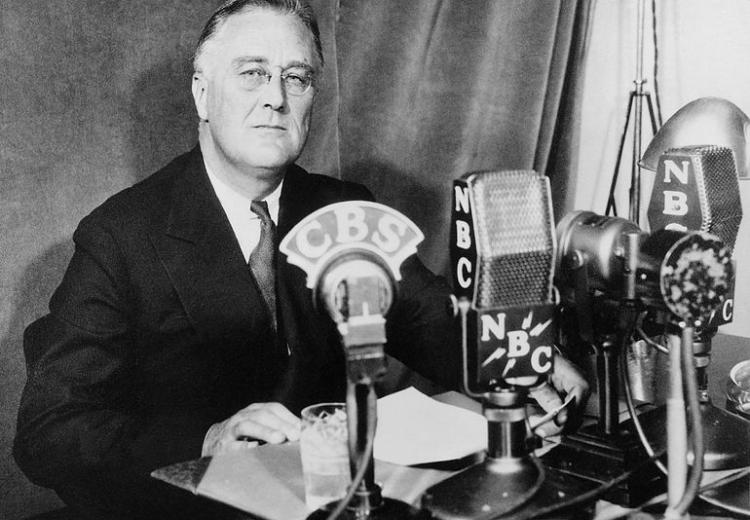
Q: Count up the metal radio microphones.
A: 5